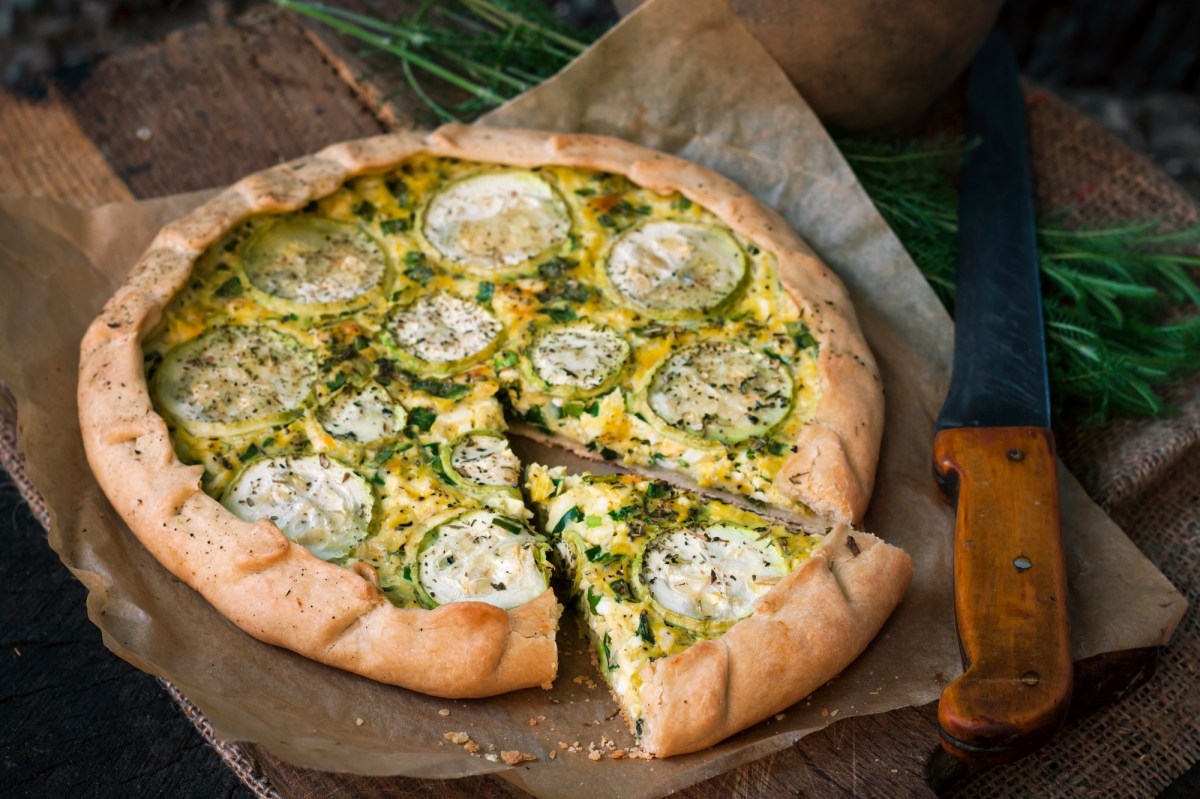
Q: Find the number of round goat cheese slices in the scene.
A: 12